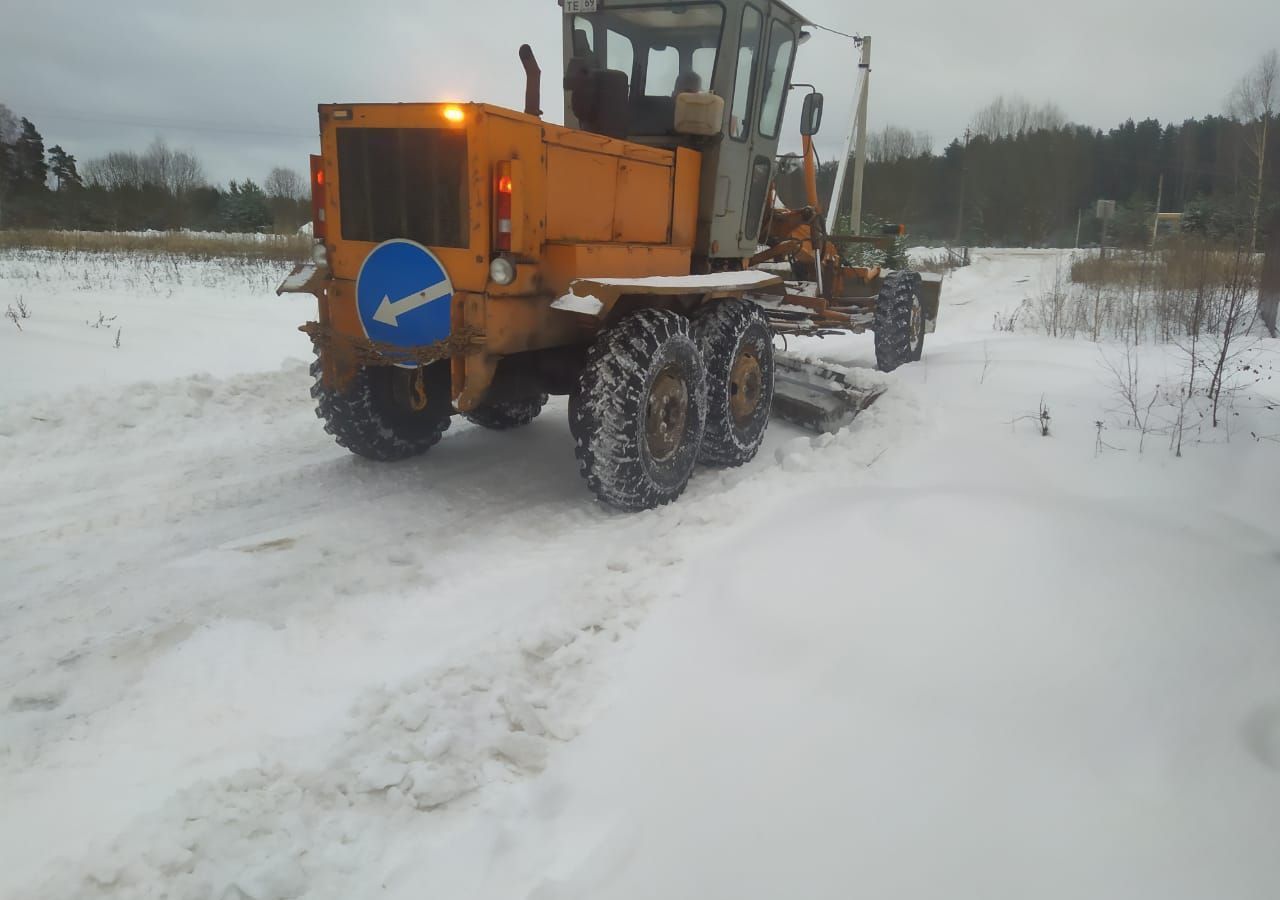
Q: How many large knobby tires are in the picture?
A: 5